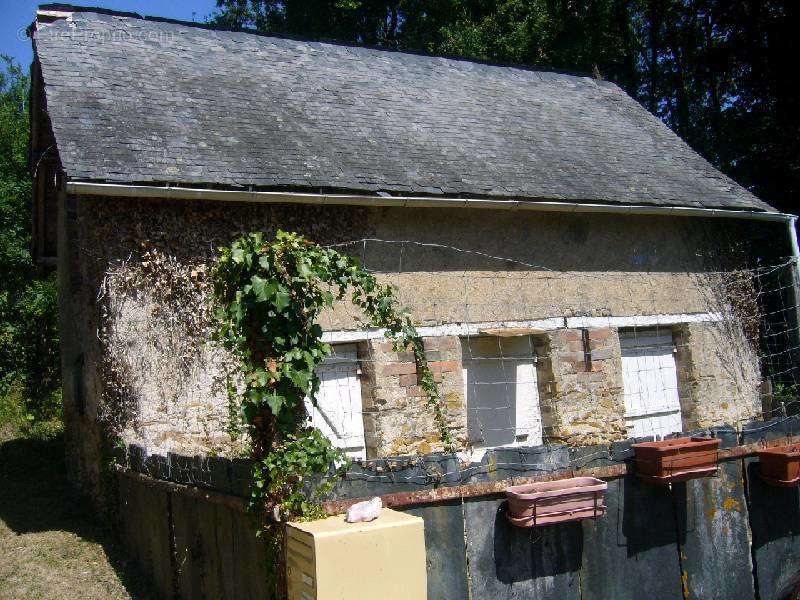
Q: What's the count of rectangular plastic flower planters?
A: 3